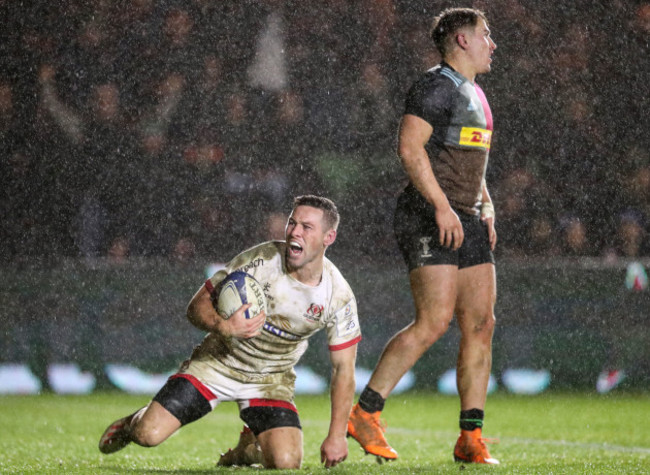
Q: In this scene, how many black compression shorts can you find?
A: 1